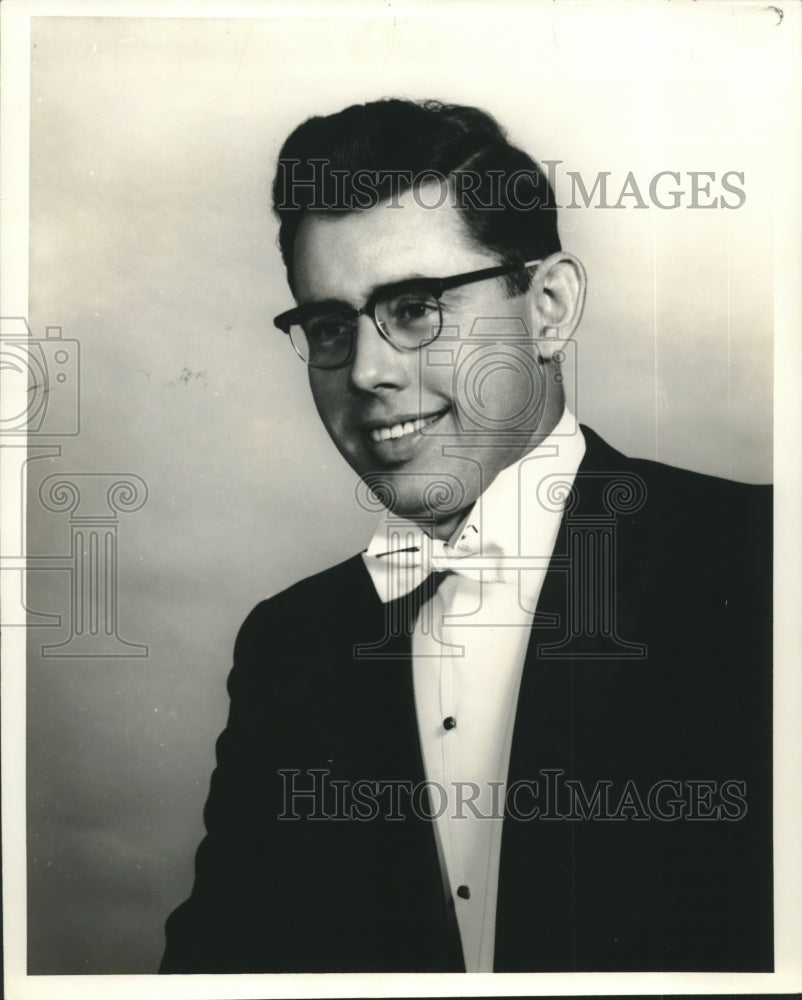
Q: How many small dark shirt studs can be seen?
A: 2